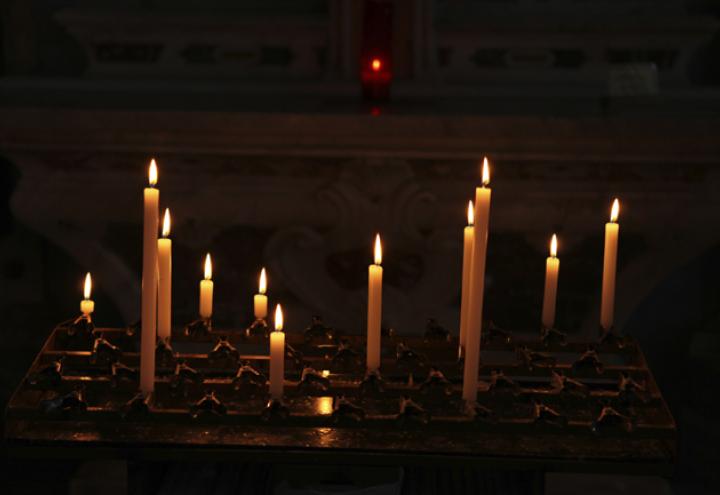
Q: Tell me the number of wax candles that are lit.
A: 11